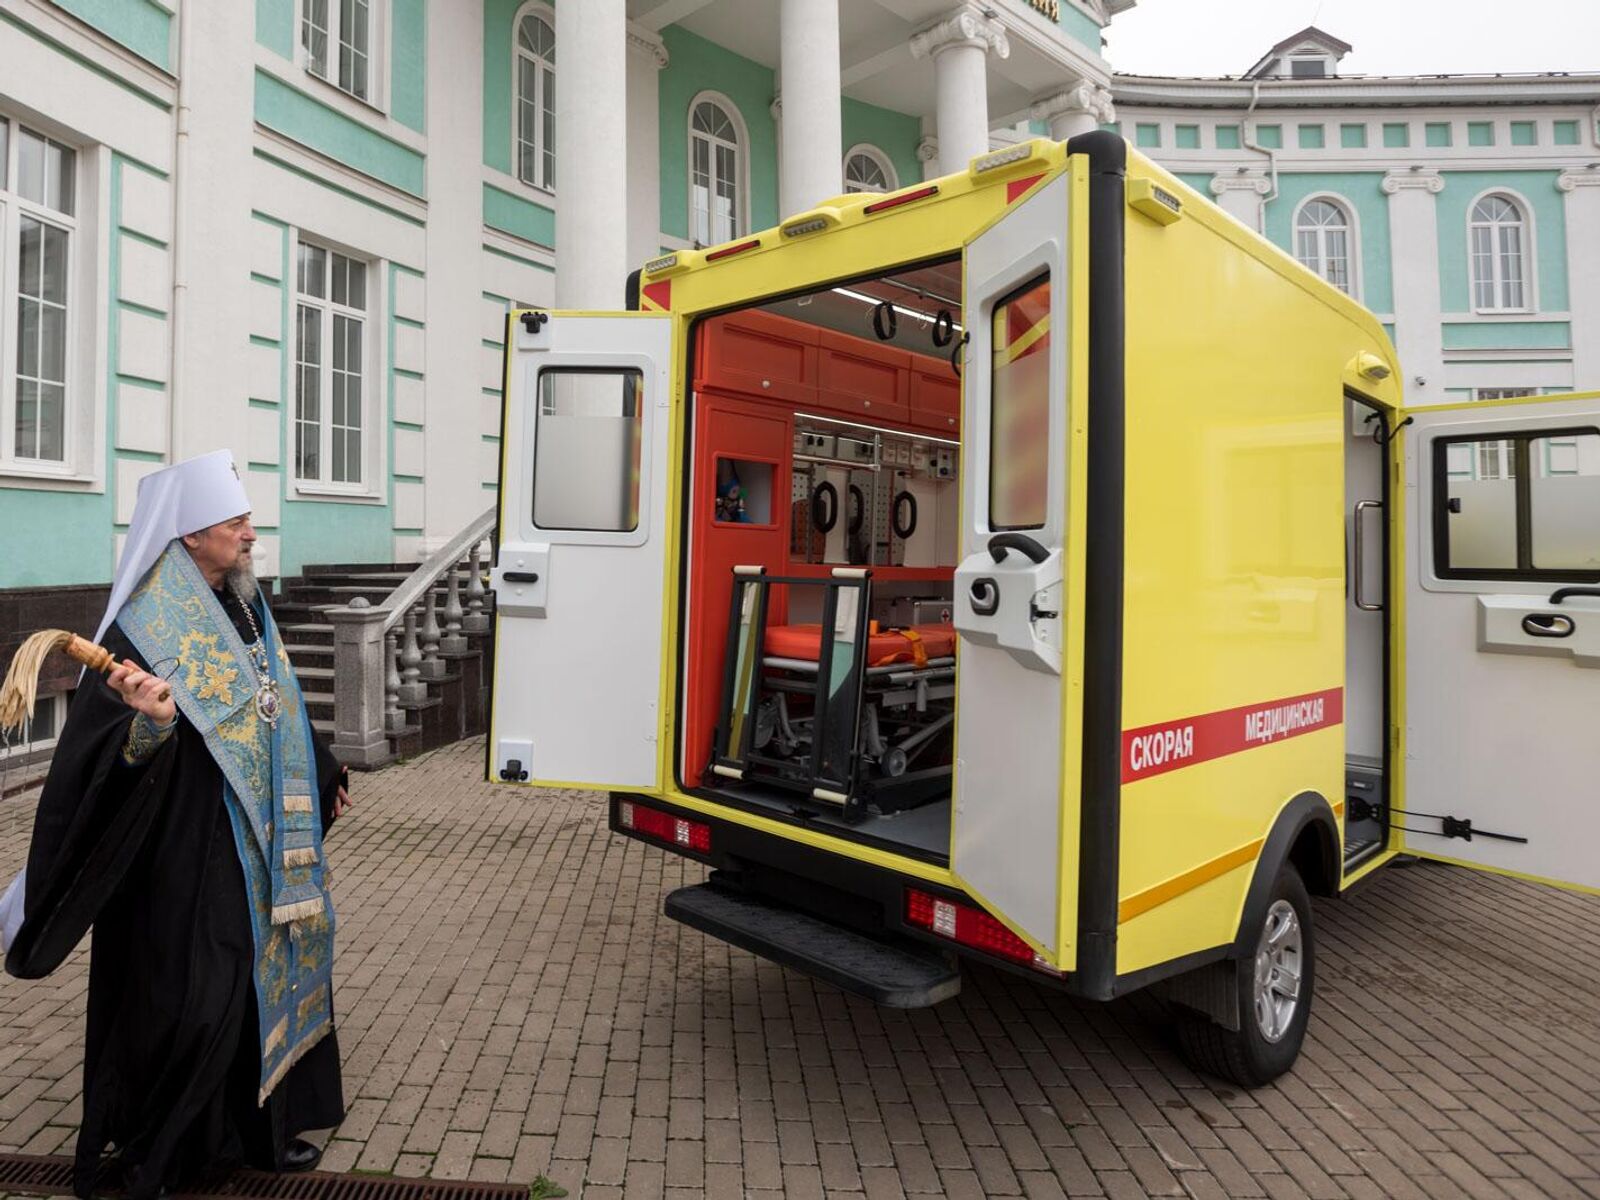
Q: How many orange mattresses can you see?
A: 1